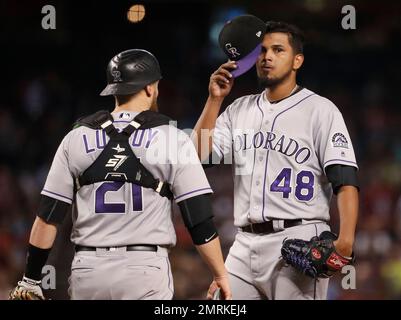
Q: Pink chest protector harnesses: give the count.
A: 0